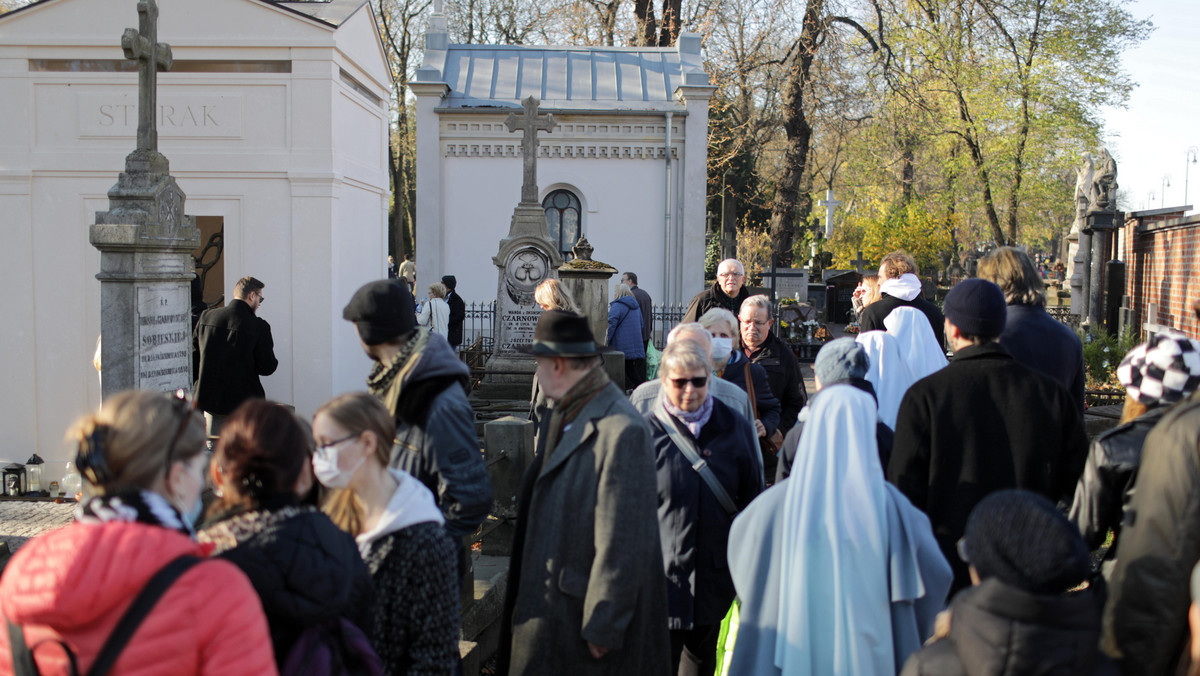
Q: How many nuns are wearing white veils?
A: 3